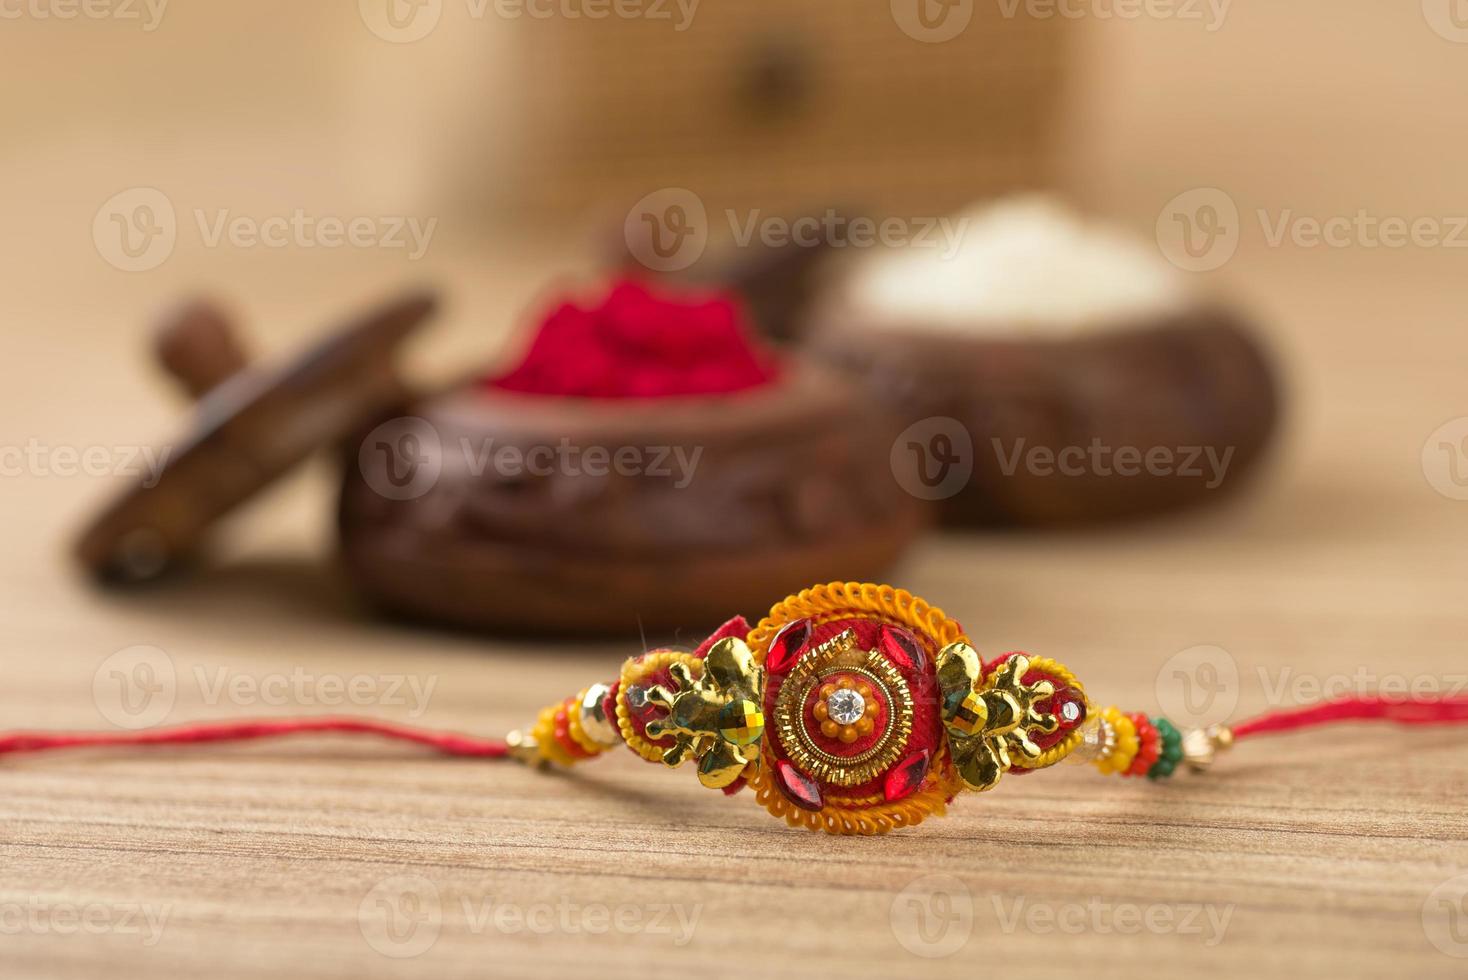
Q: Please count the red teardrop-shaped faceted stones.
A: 4